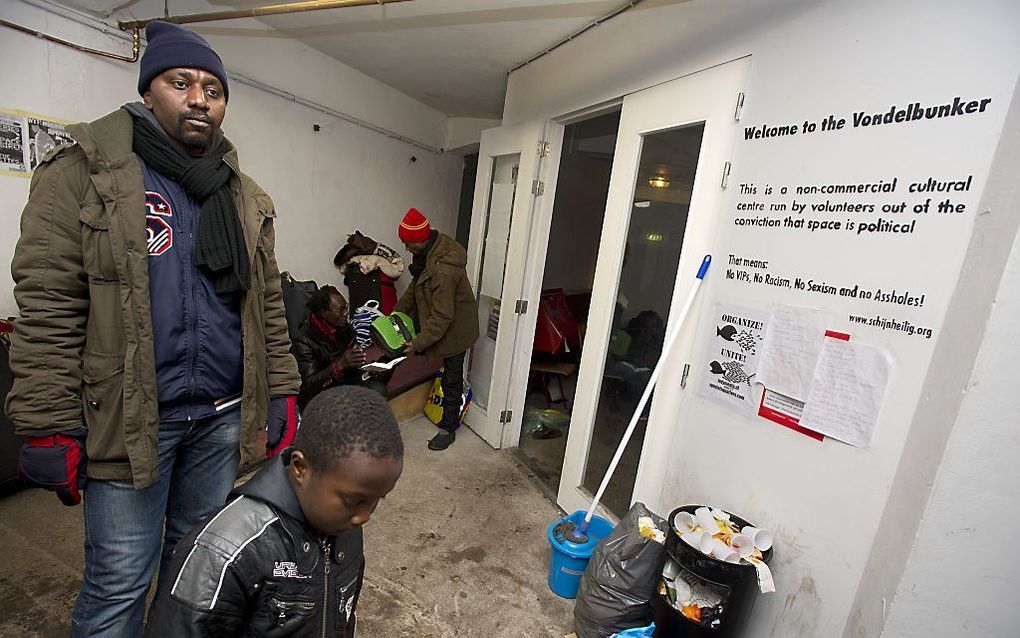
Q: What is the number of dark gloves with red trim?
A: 2